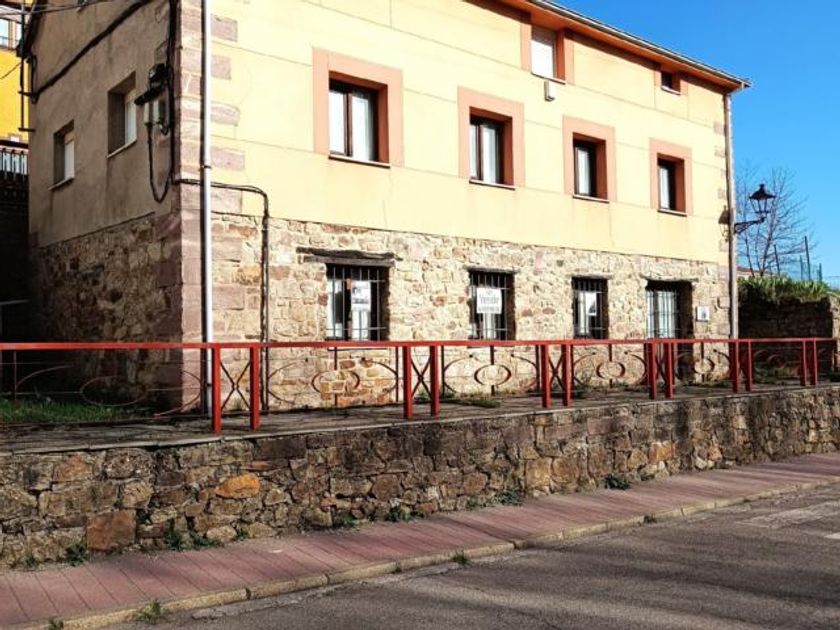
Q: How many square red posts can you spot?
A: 12